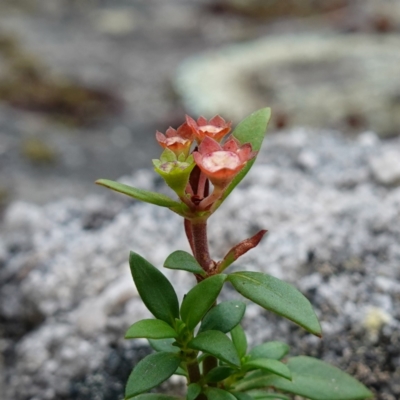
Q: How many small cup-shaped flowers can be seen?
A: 4